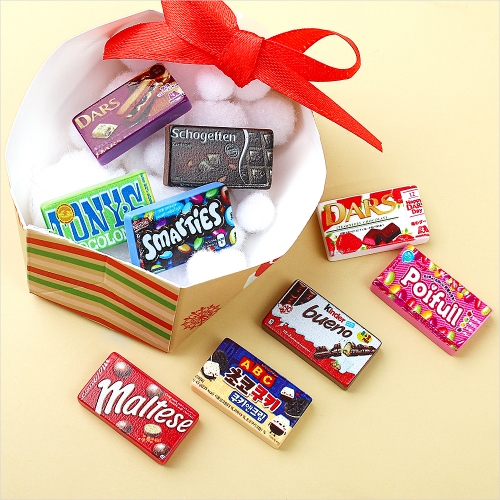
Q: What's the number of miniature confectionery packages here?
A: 9